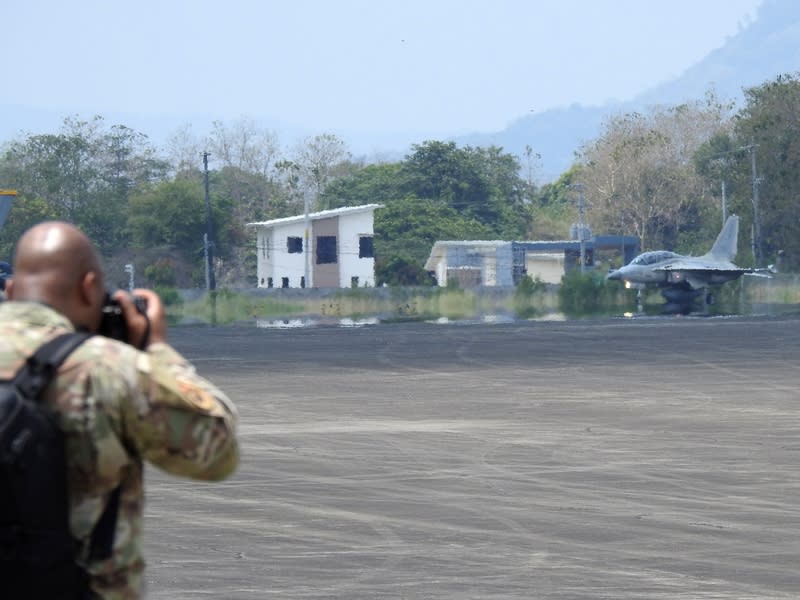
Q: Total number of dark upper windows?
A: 3